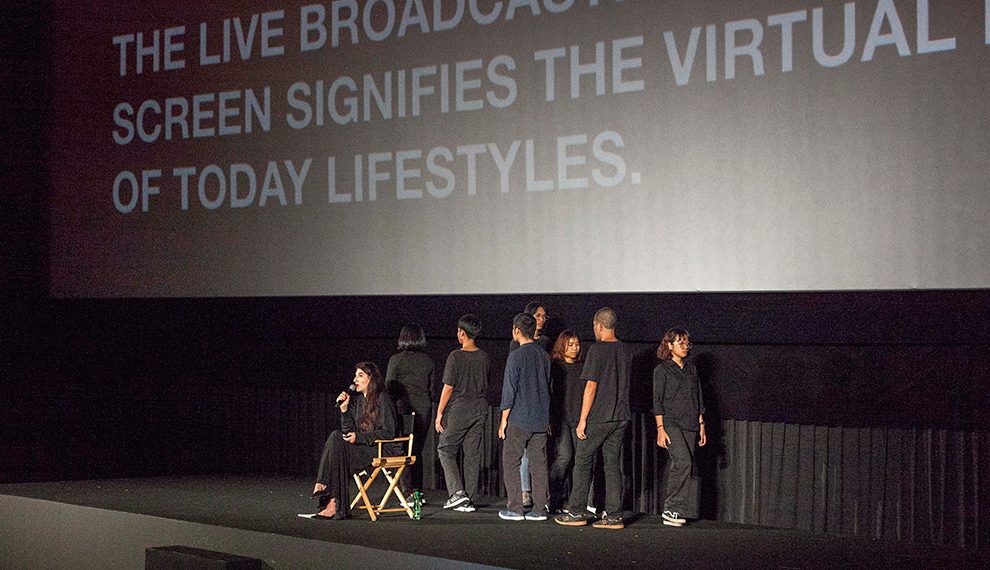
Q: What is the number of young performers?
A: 7